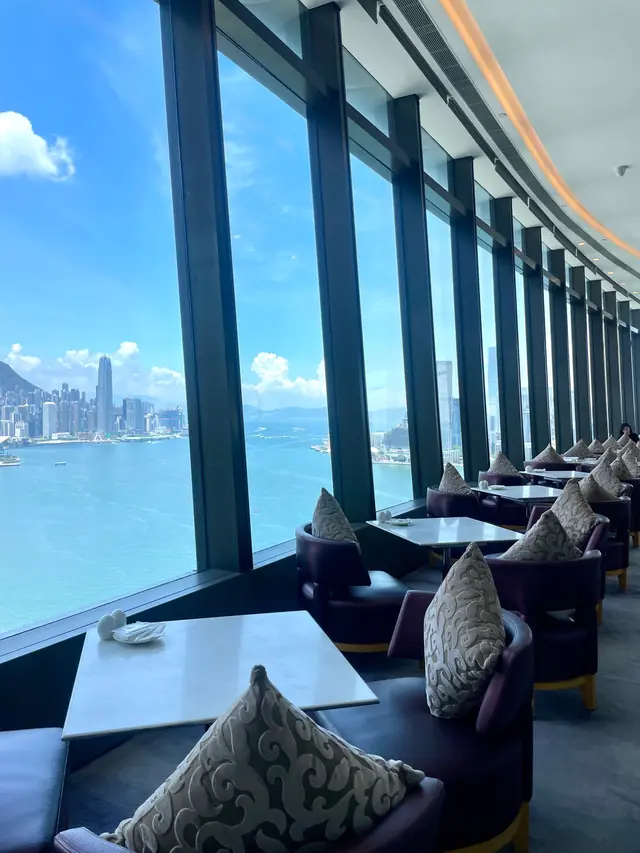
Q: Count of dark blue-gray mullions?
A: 12